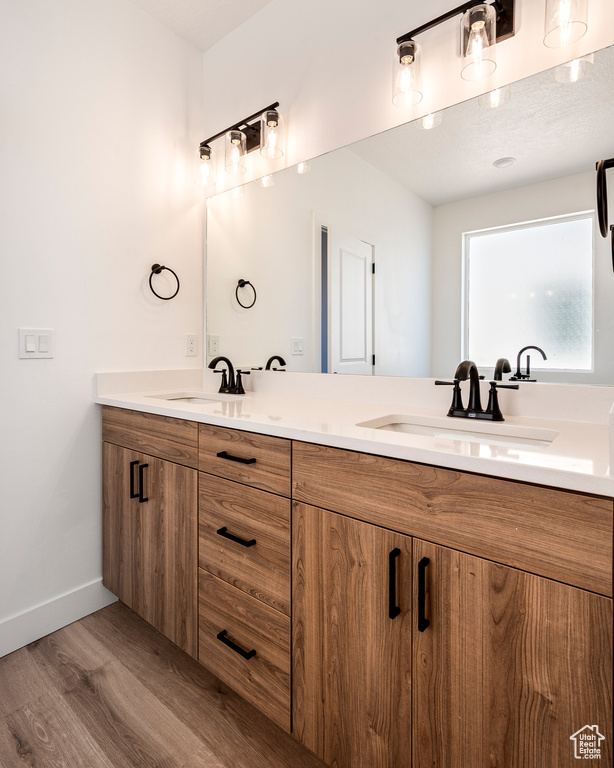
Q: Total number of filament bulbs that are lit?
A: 6